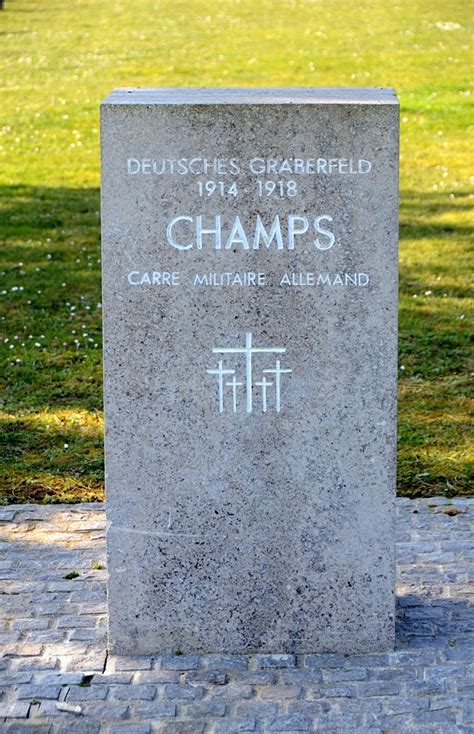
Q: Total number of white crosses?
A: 5